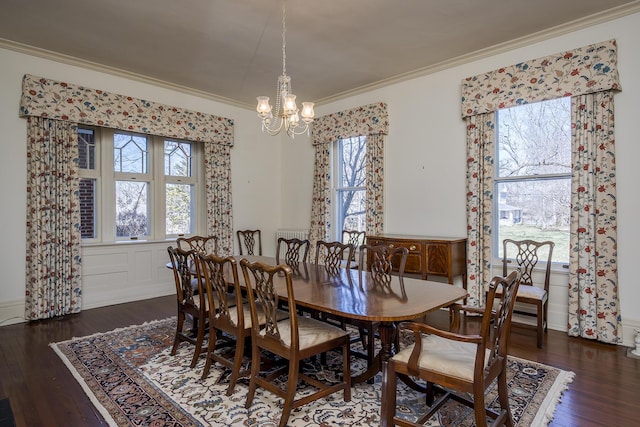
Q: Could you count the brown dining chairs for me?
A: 11